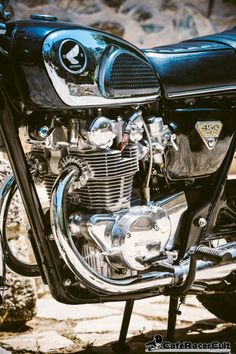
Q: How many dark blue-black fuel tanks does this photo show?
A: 1